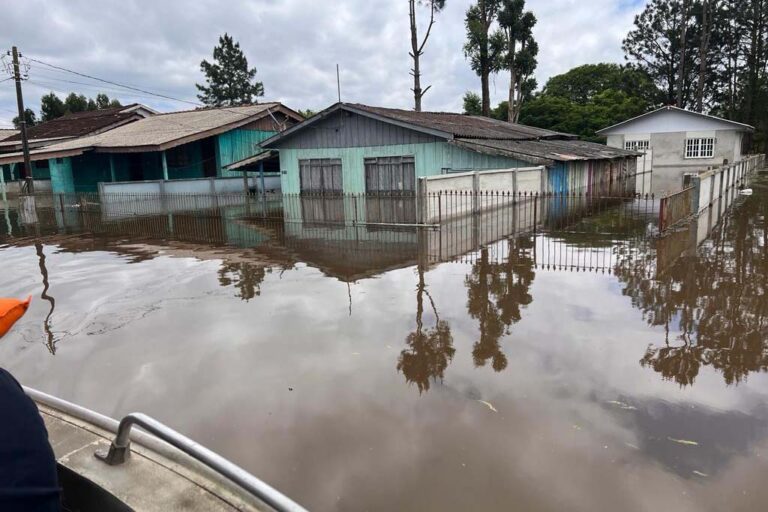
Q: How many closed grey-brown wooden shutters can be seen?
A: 2